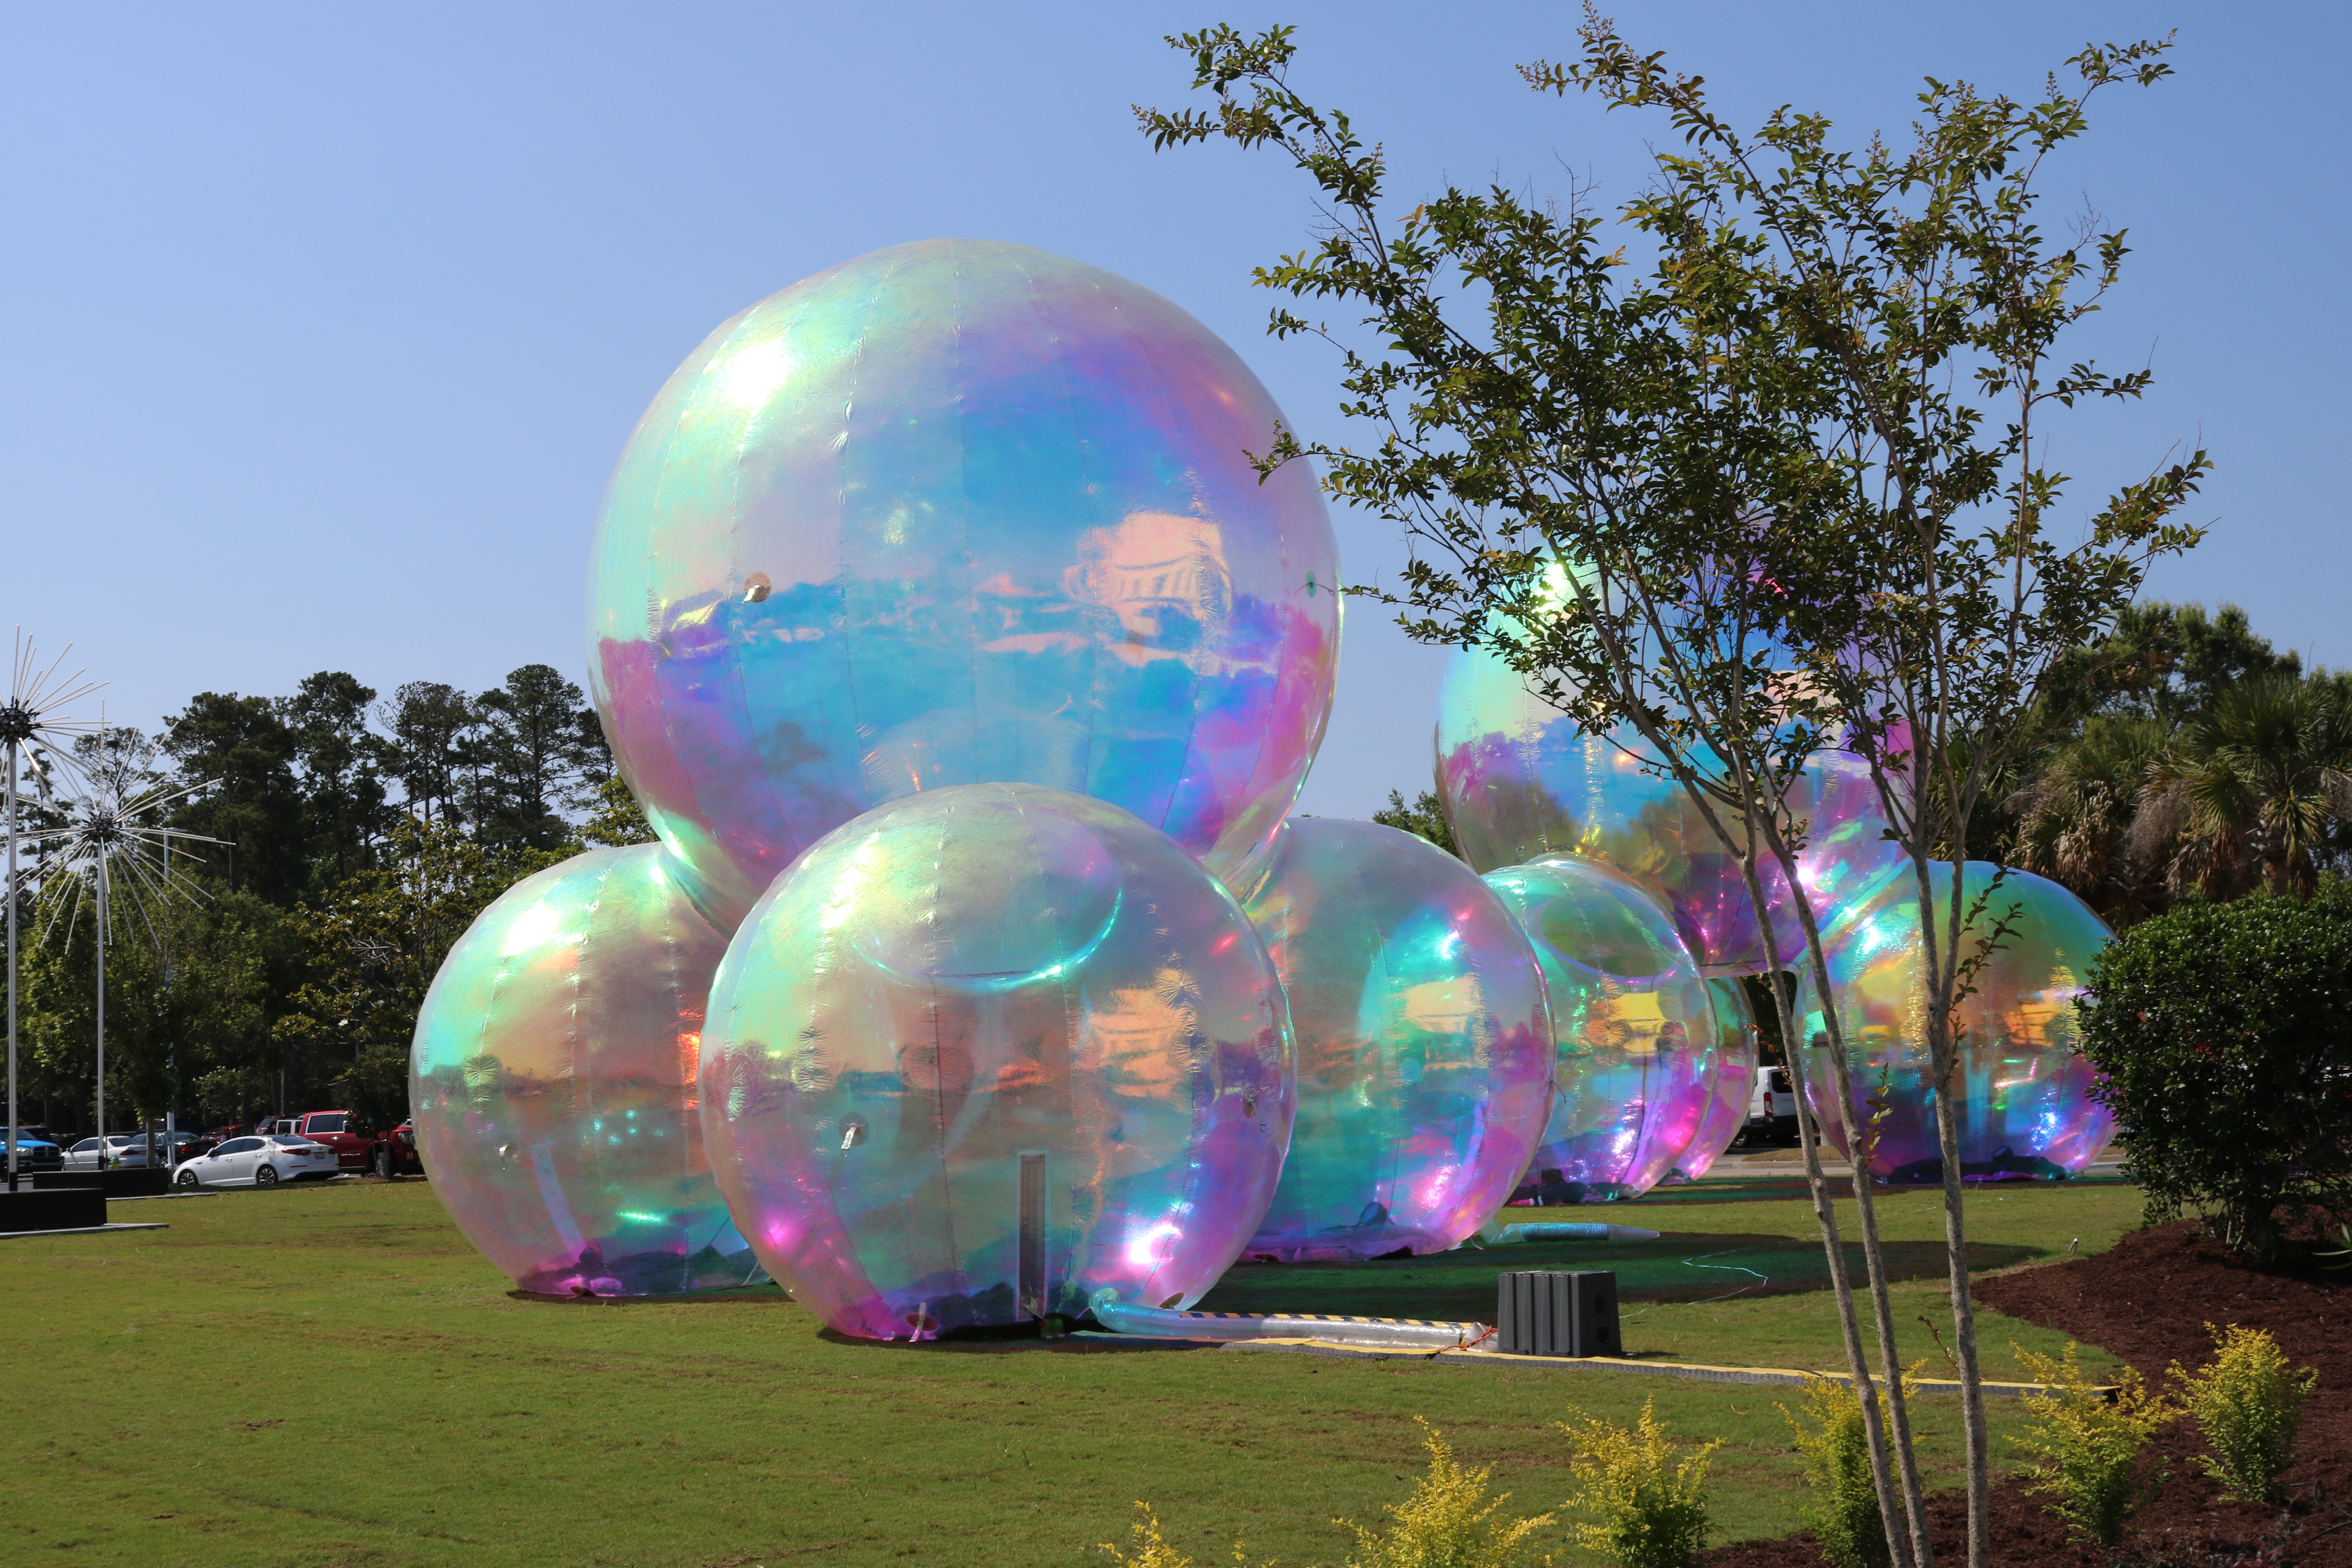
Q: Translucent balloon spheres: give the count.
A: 8